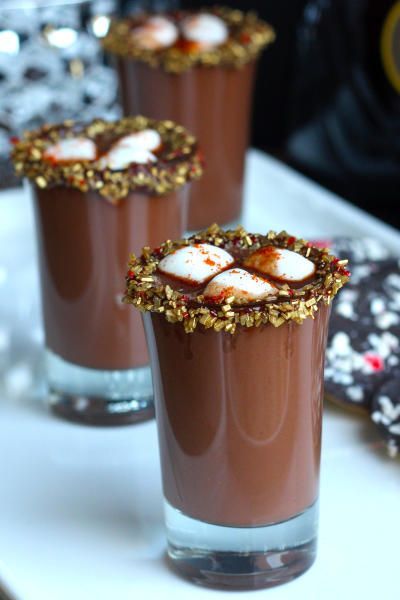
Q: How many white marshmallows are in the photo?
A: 8